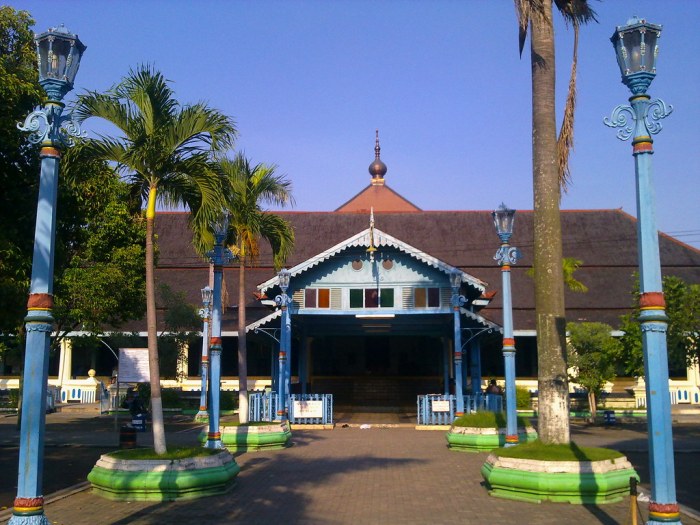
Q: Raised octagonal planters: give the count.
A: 4